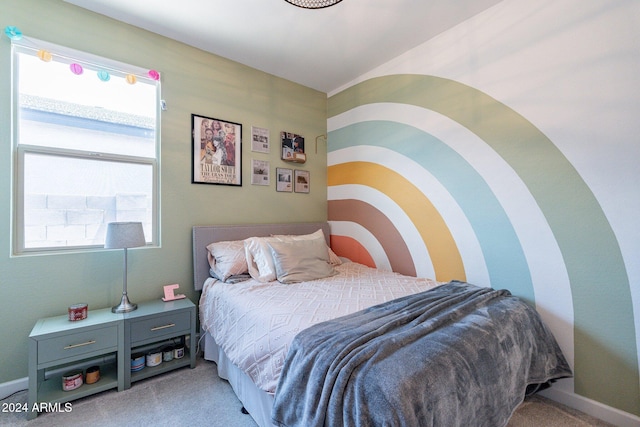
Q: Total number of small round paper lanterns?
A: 6